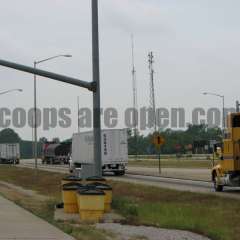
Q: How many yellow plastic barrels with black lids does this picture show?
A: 5